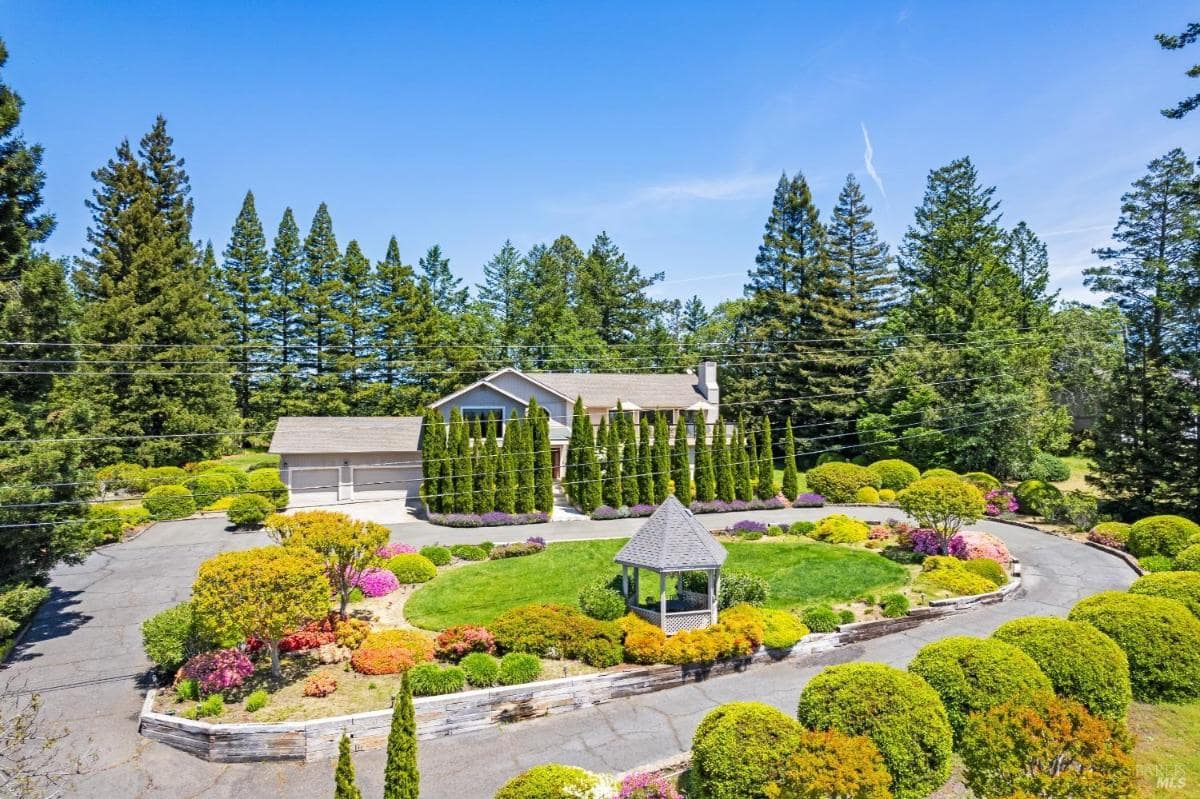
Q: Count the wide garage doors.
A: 2